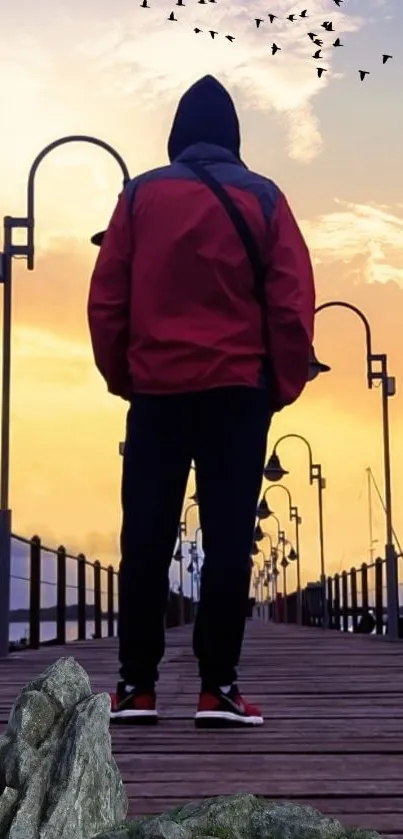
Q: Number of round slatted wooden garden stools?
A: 0